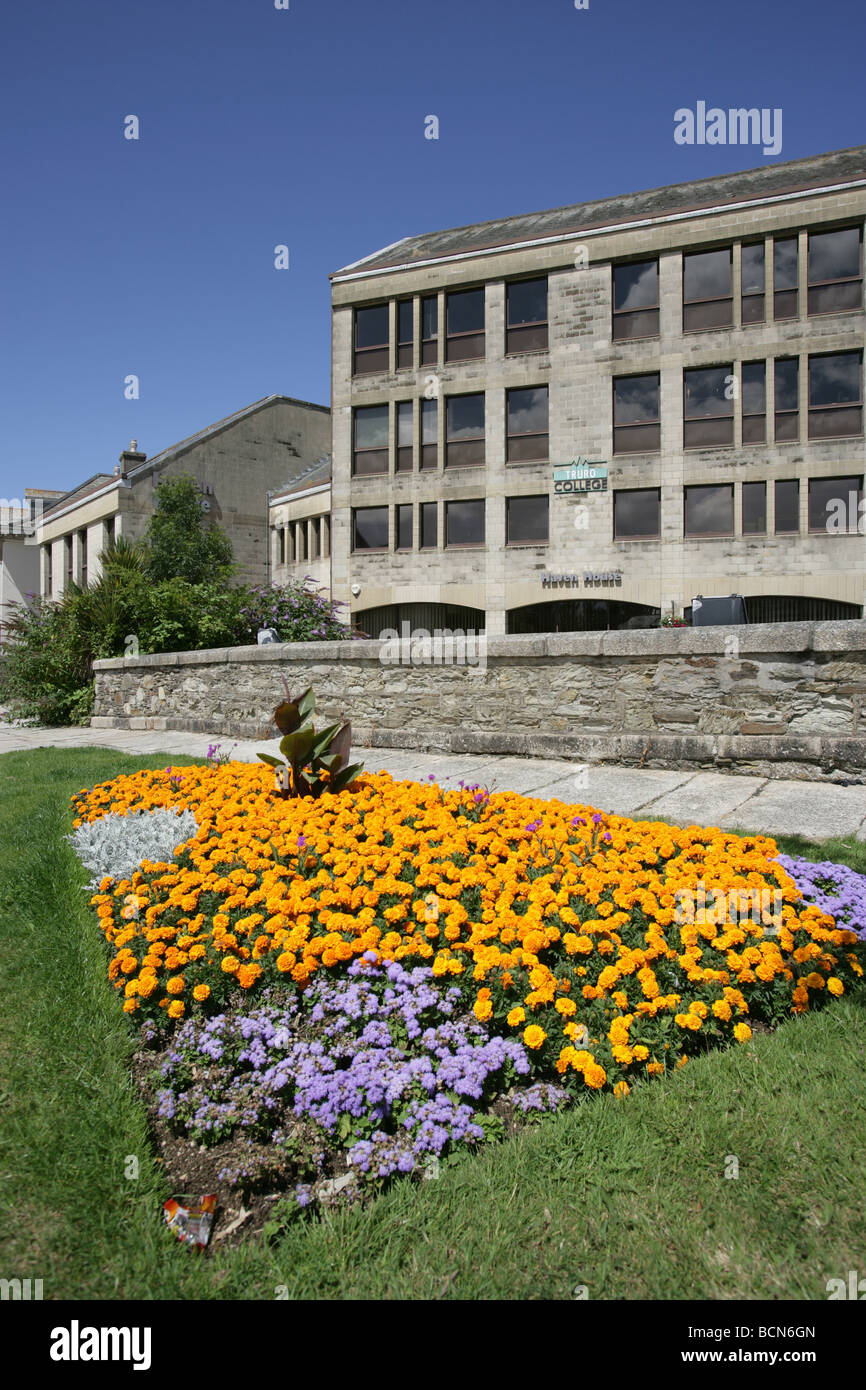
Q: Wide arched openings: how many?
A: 3